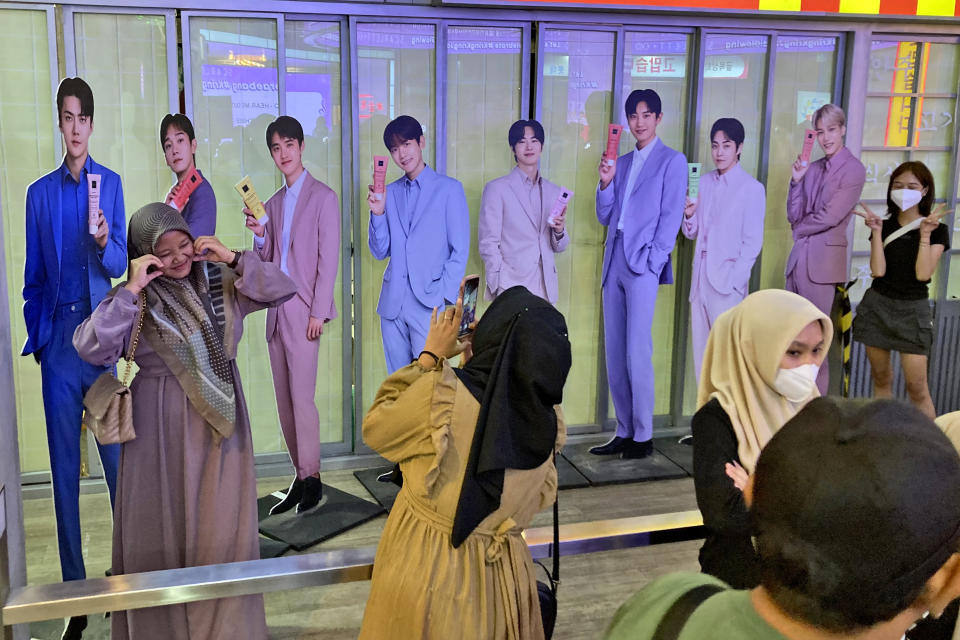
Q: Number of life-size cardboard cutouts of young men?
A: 8